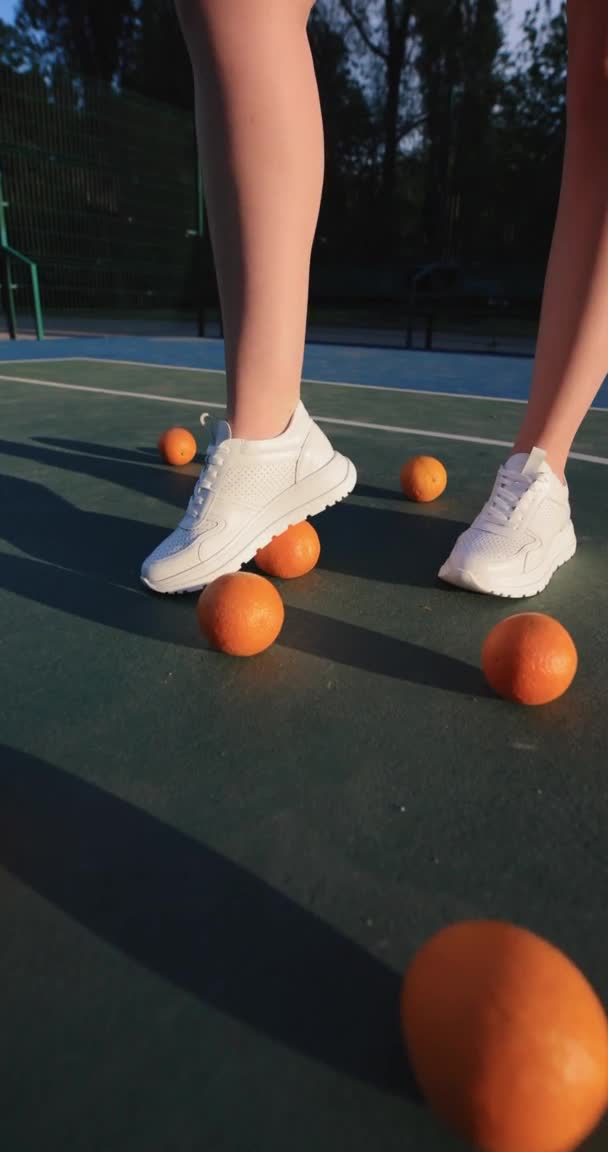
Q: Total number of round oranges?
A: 6